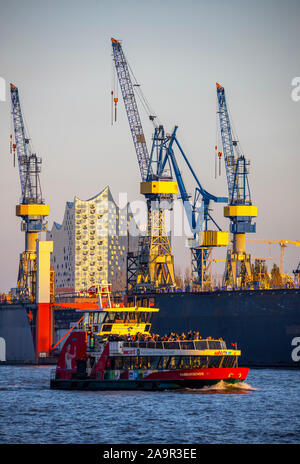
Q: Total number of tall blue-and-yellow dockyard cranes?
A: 4